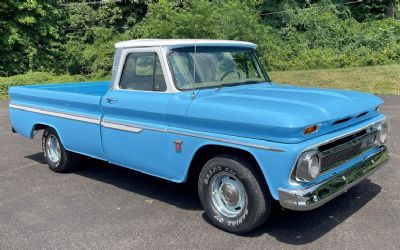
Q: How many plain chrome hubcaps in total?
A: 2